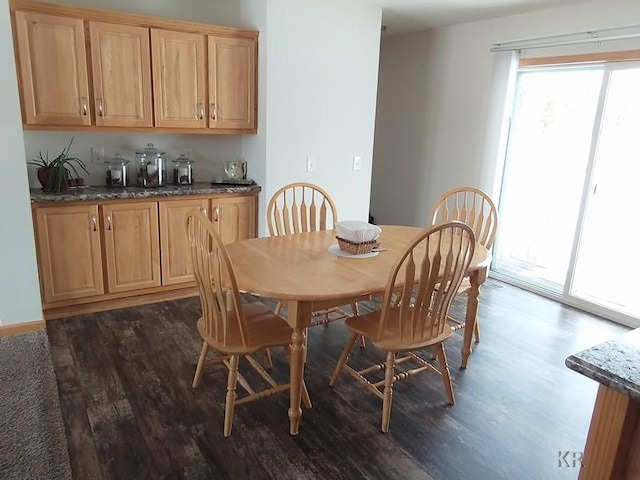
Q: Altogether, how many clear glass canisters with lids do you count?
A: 3